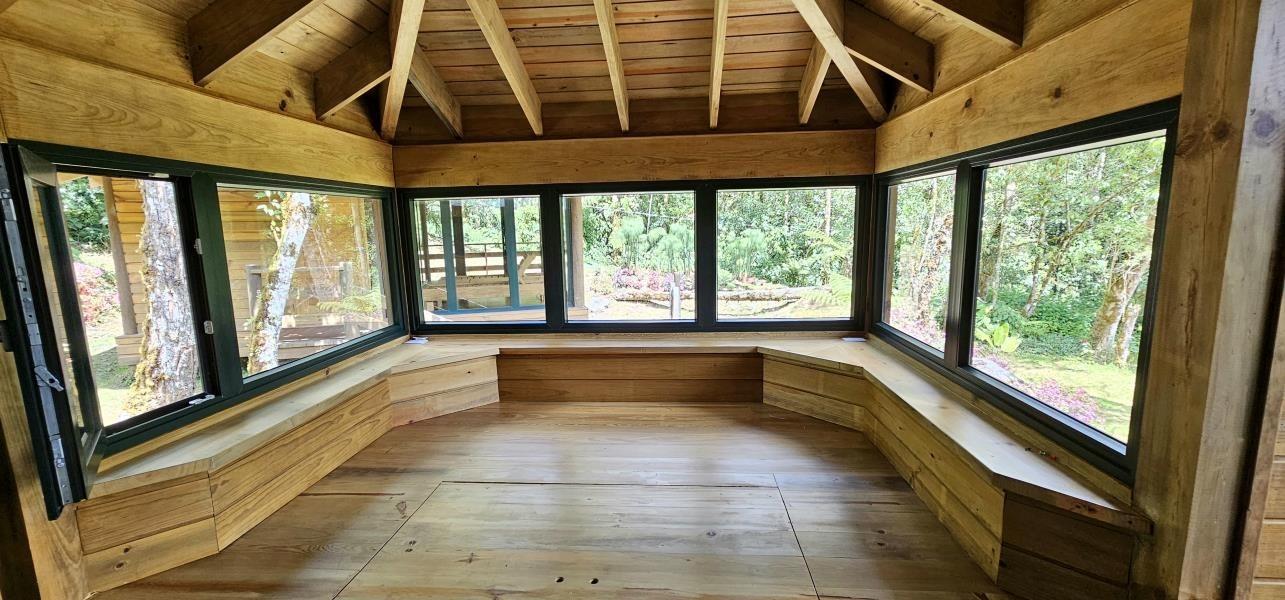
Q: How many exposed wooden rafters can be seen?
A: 11